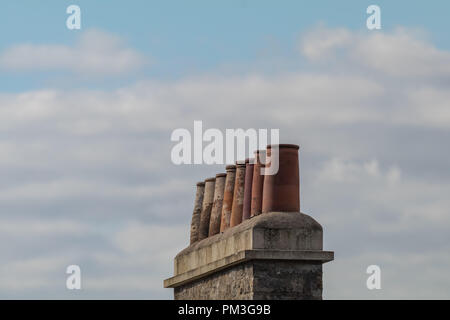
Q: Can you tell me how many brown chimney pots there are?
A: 8